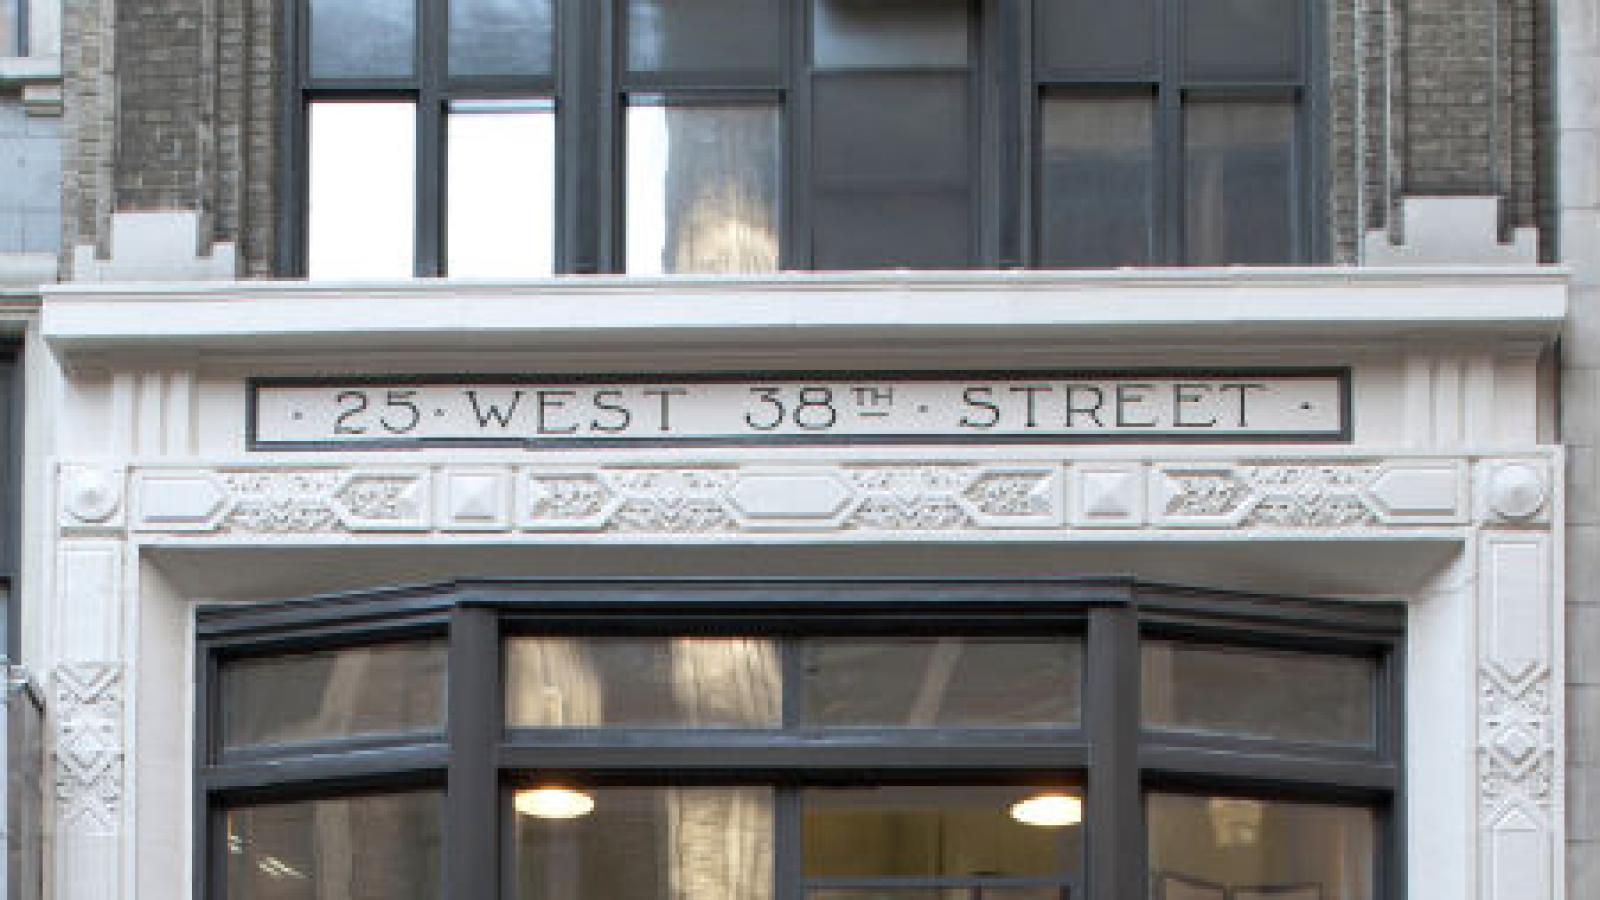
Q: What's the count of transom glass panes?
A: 4